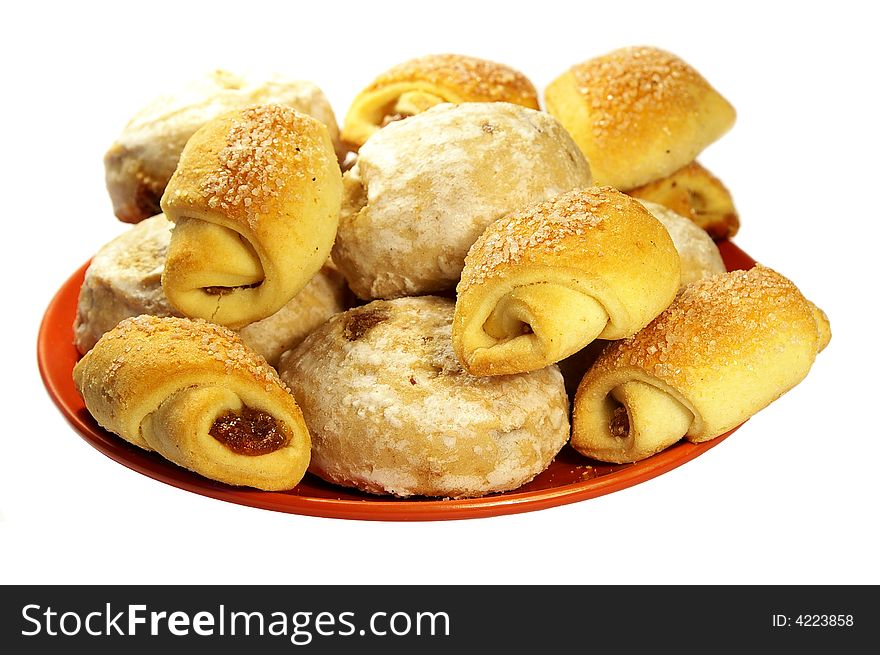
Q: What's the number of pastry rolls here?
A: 7